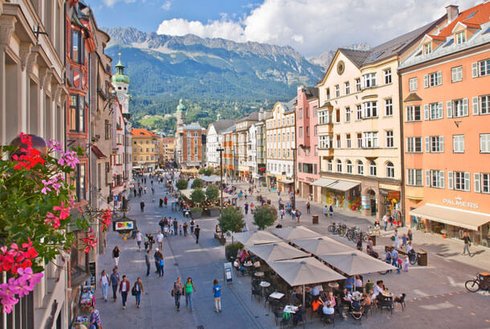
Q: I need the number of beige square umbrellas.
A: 6